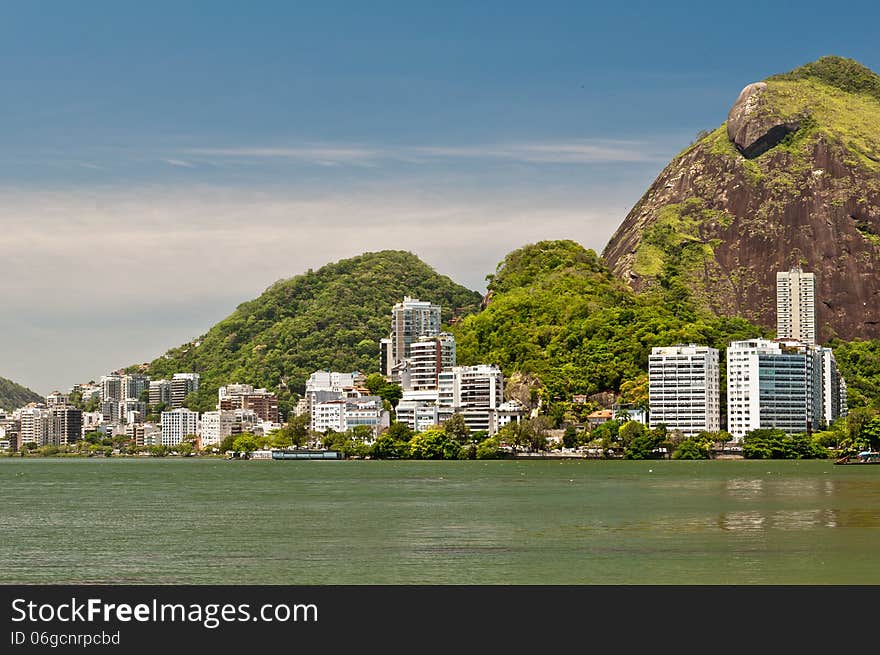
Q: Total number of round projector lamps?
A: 0